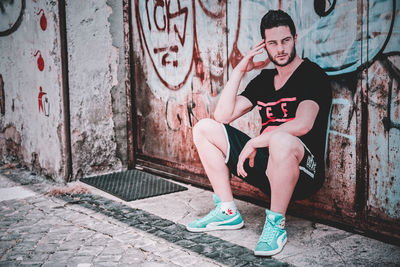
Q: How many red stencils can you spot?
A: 3